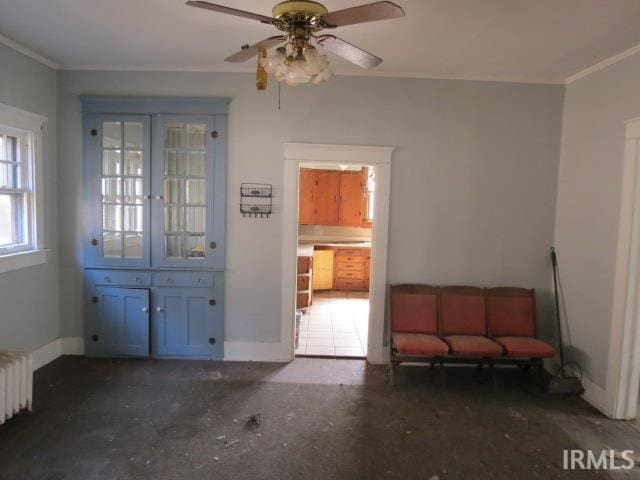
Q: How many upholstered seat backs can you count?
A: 3